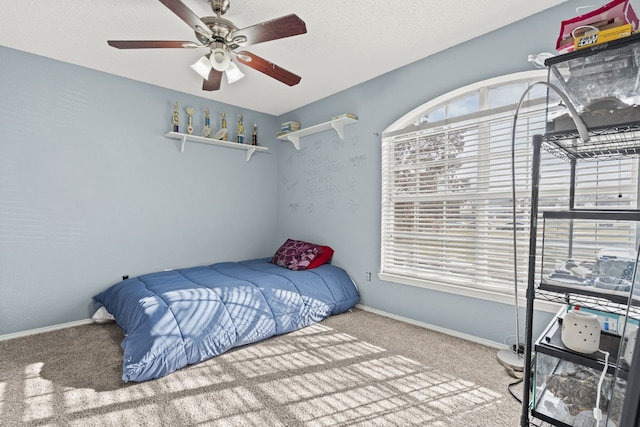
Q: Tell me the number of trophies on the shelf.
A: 6